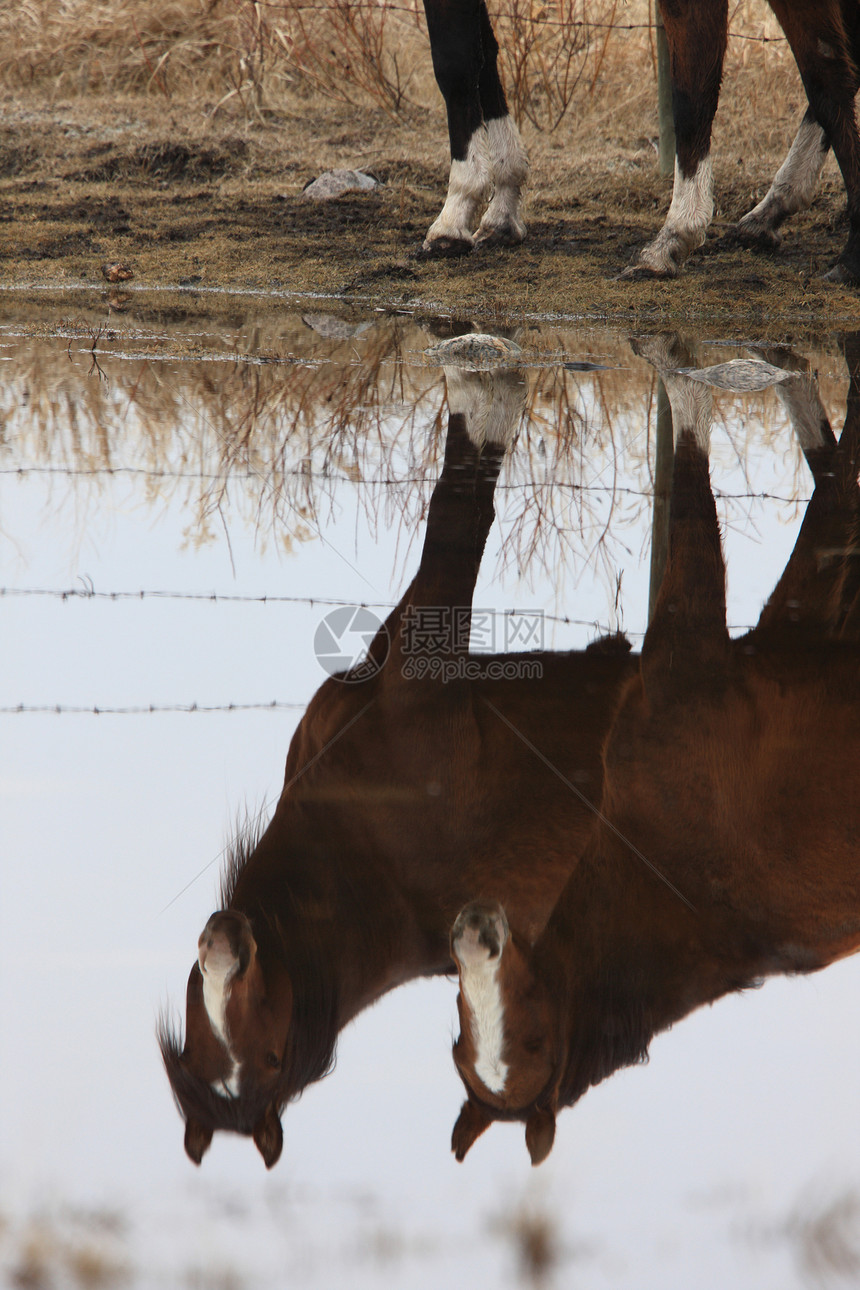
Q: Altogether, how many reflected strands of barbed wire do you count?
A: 3